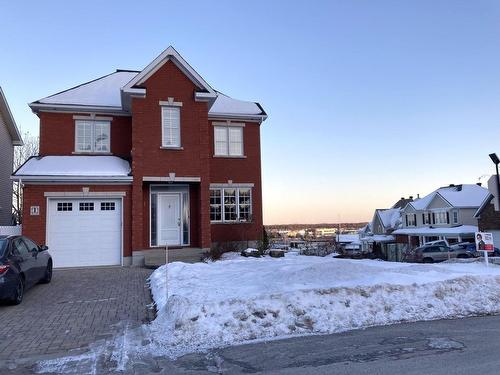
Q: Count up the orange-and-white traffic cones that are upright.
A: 0